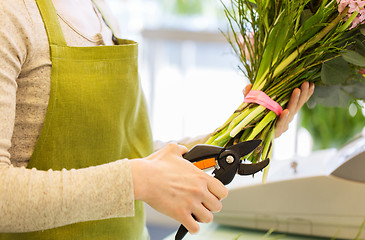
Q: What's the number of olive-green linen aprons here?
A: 1